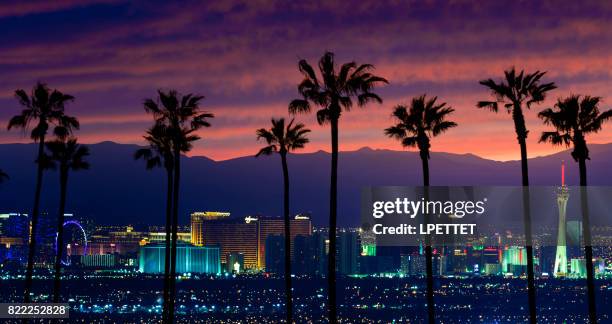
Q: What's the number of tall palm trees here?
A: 9